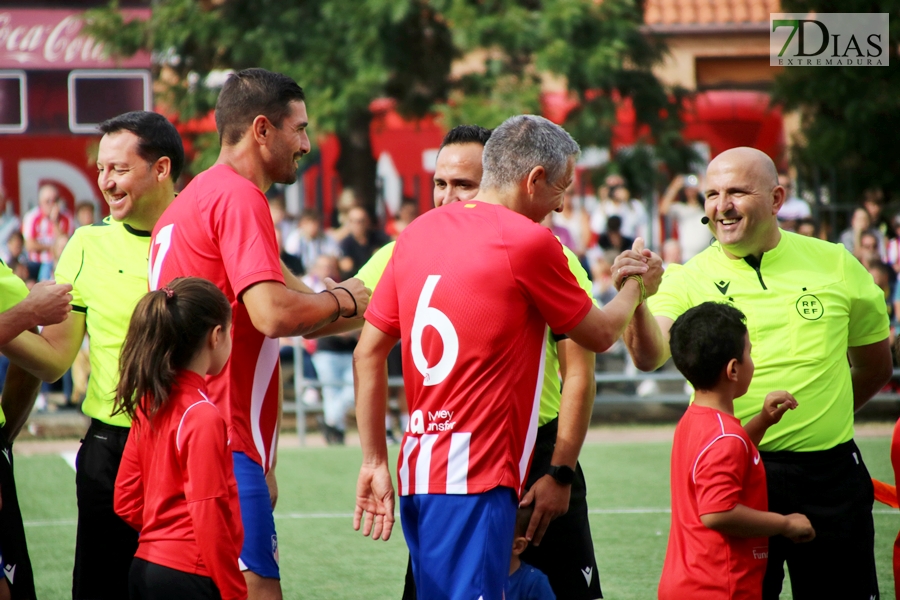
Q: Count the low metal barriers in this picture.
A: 1